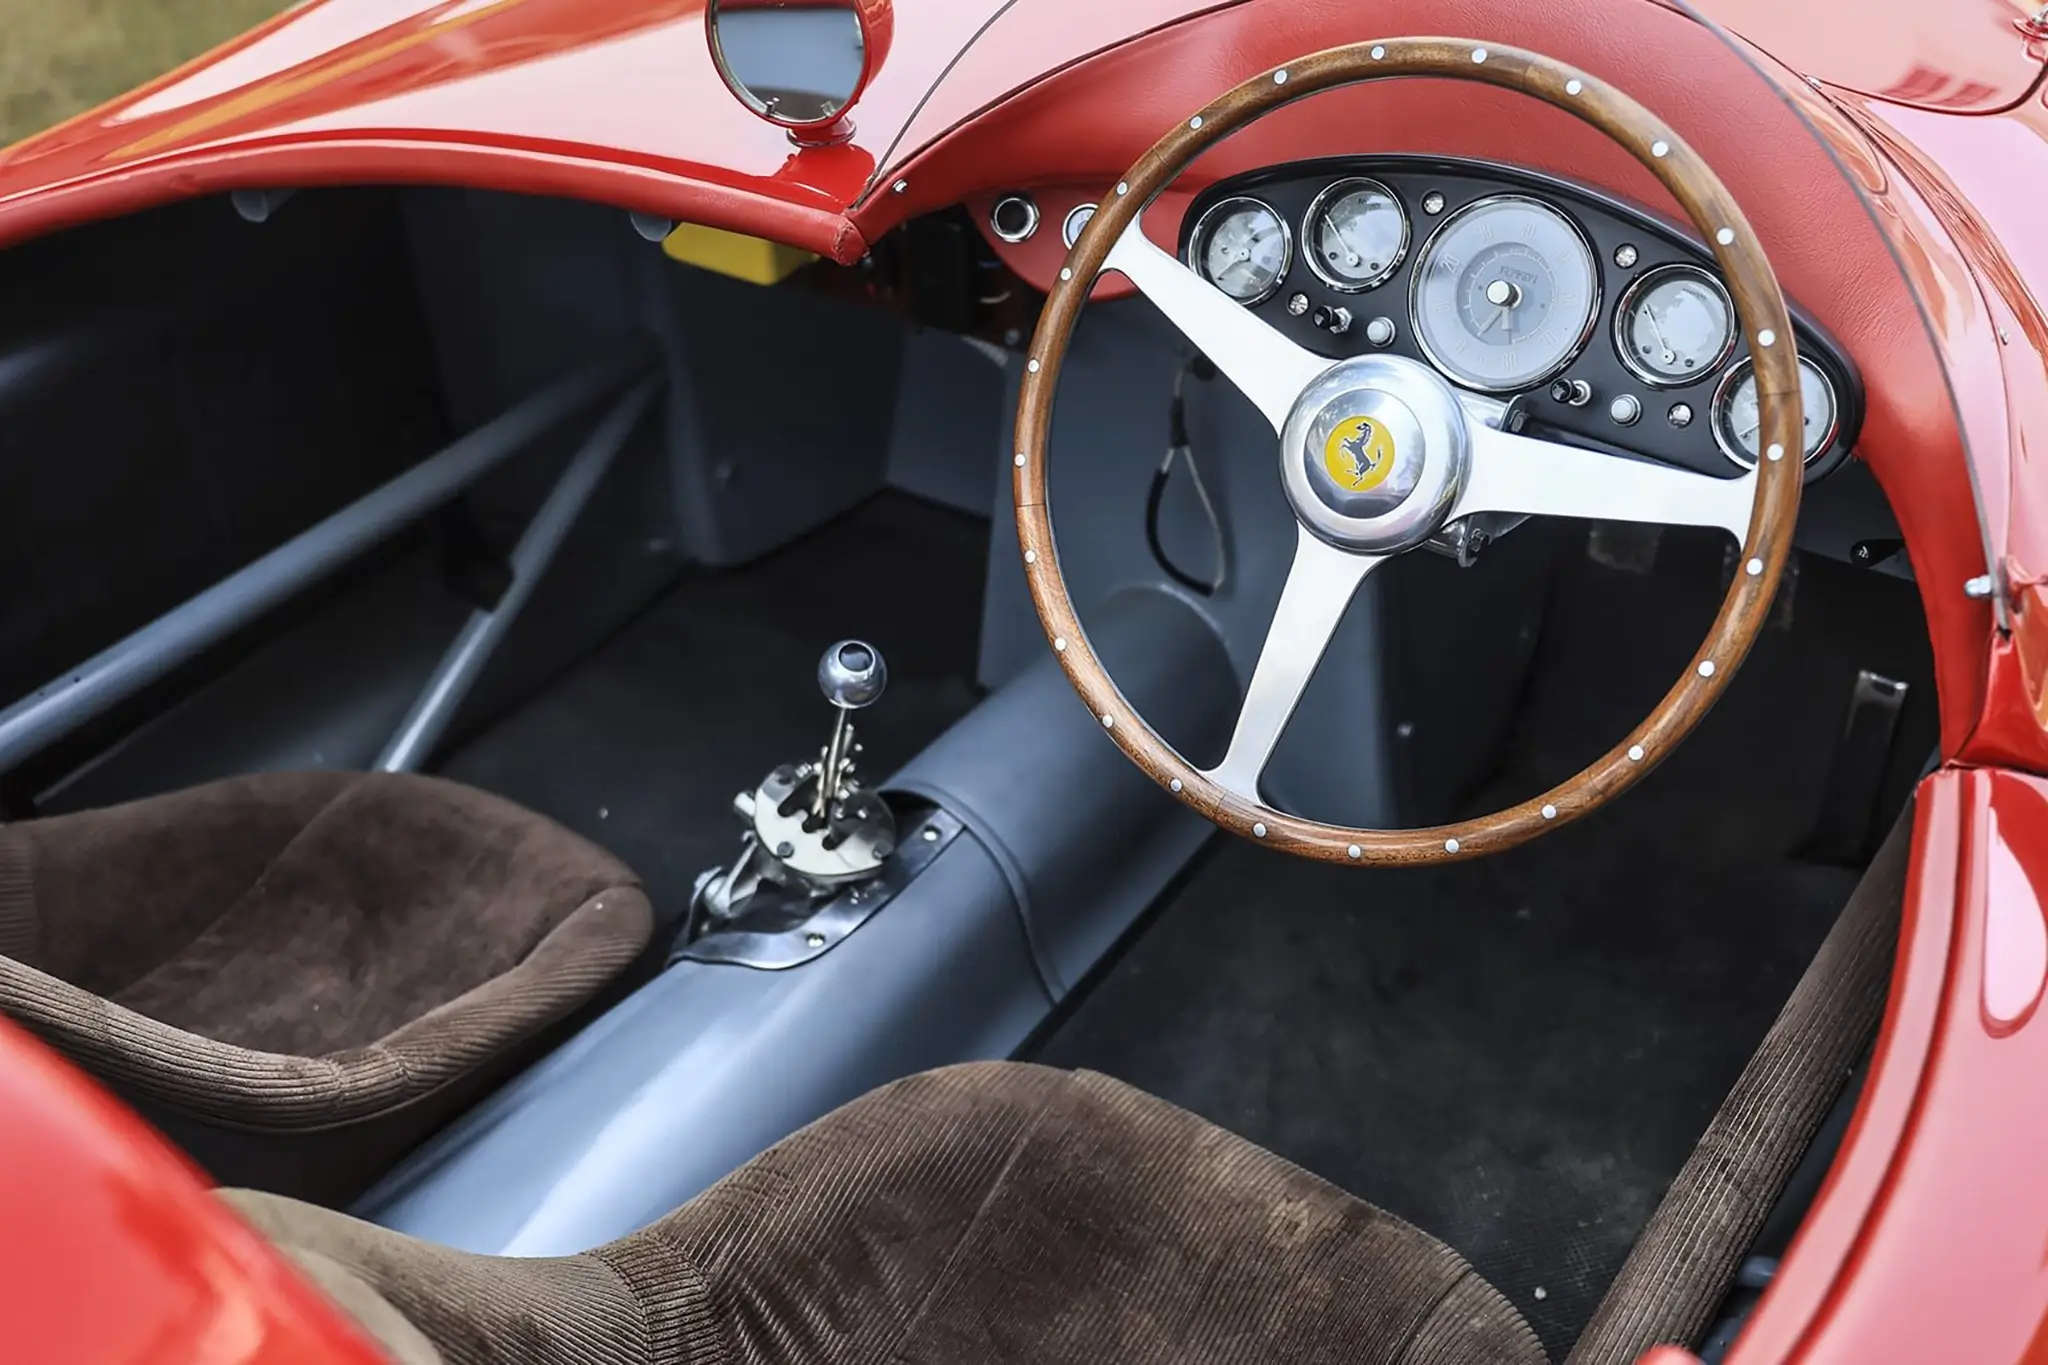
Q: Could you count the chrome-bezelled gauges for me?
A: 5